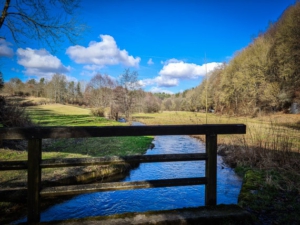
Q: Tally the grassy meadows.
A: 2